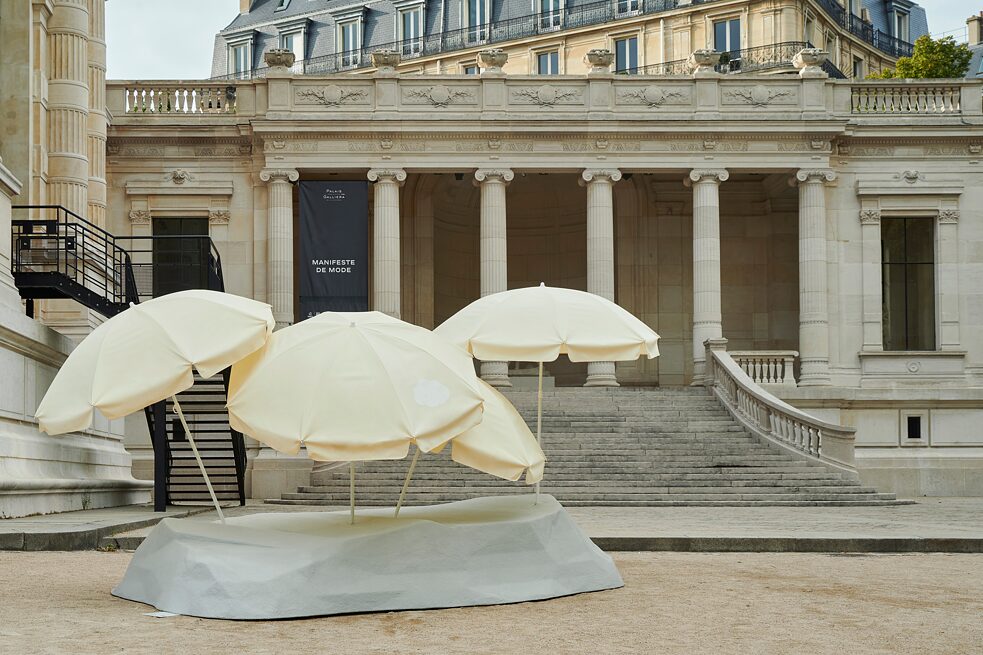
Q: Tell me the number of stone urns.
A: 6